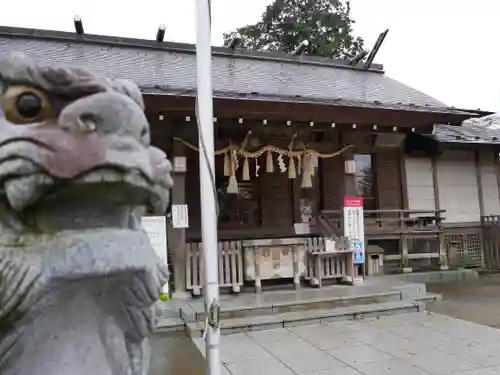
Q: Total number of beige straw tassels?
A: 6